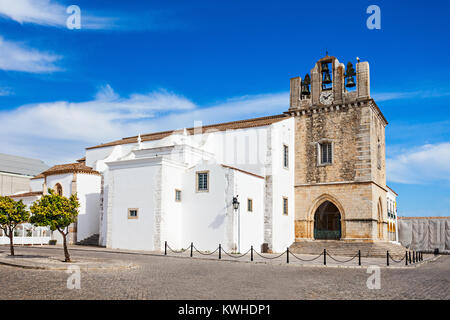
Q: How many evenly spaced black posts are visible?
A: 14